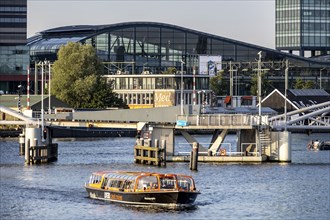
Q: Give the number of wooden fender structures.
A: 2